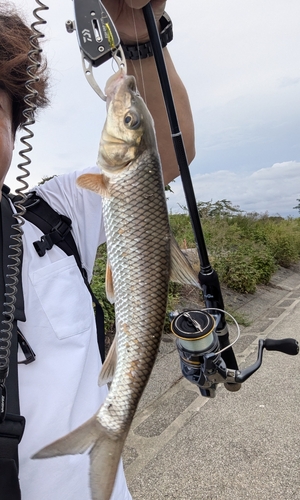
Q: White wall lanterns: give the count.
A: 0